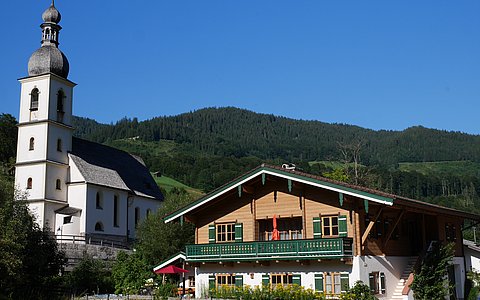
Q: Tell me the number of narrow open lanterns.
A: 1